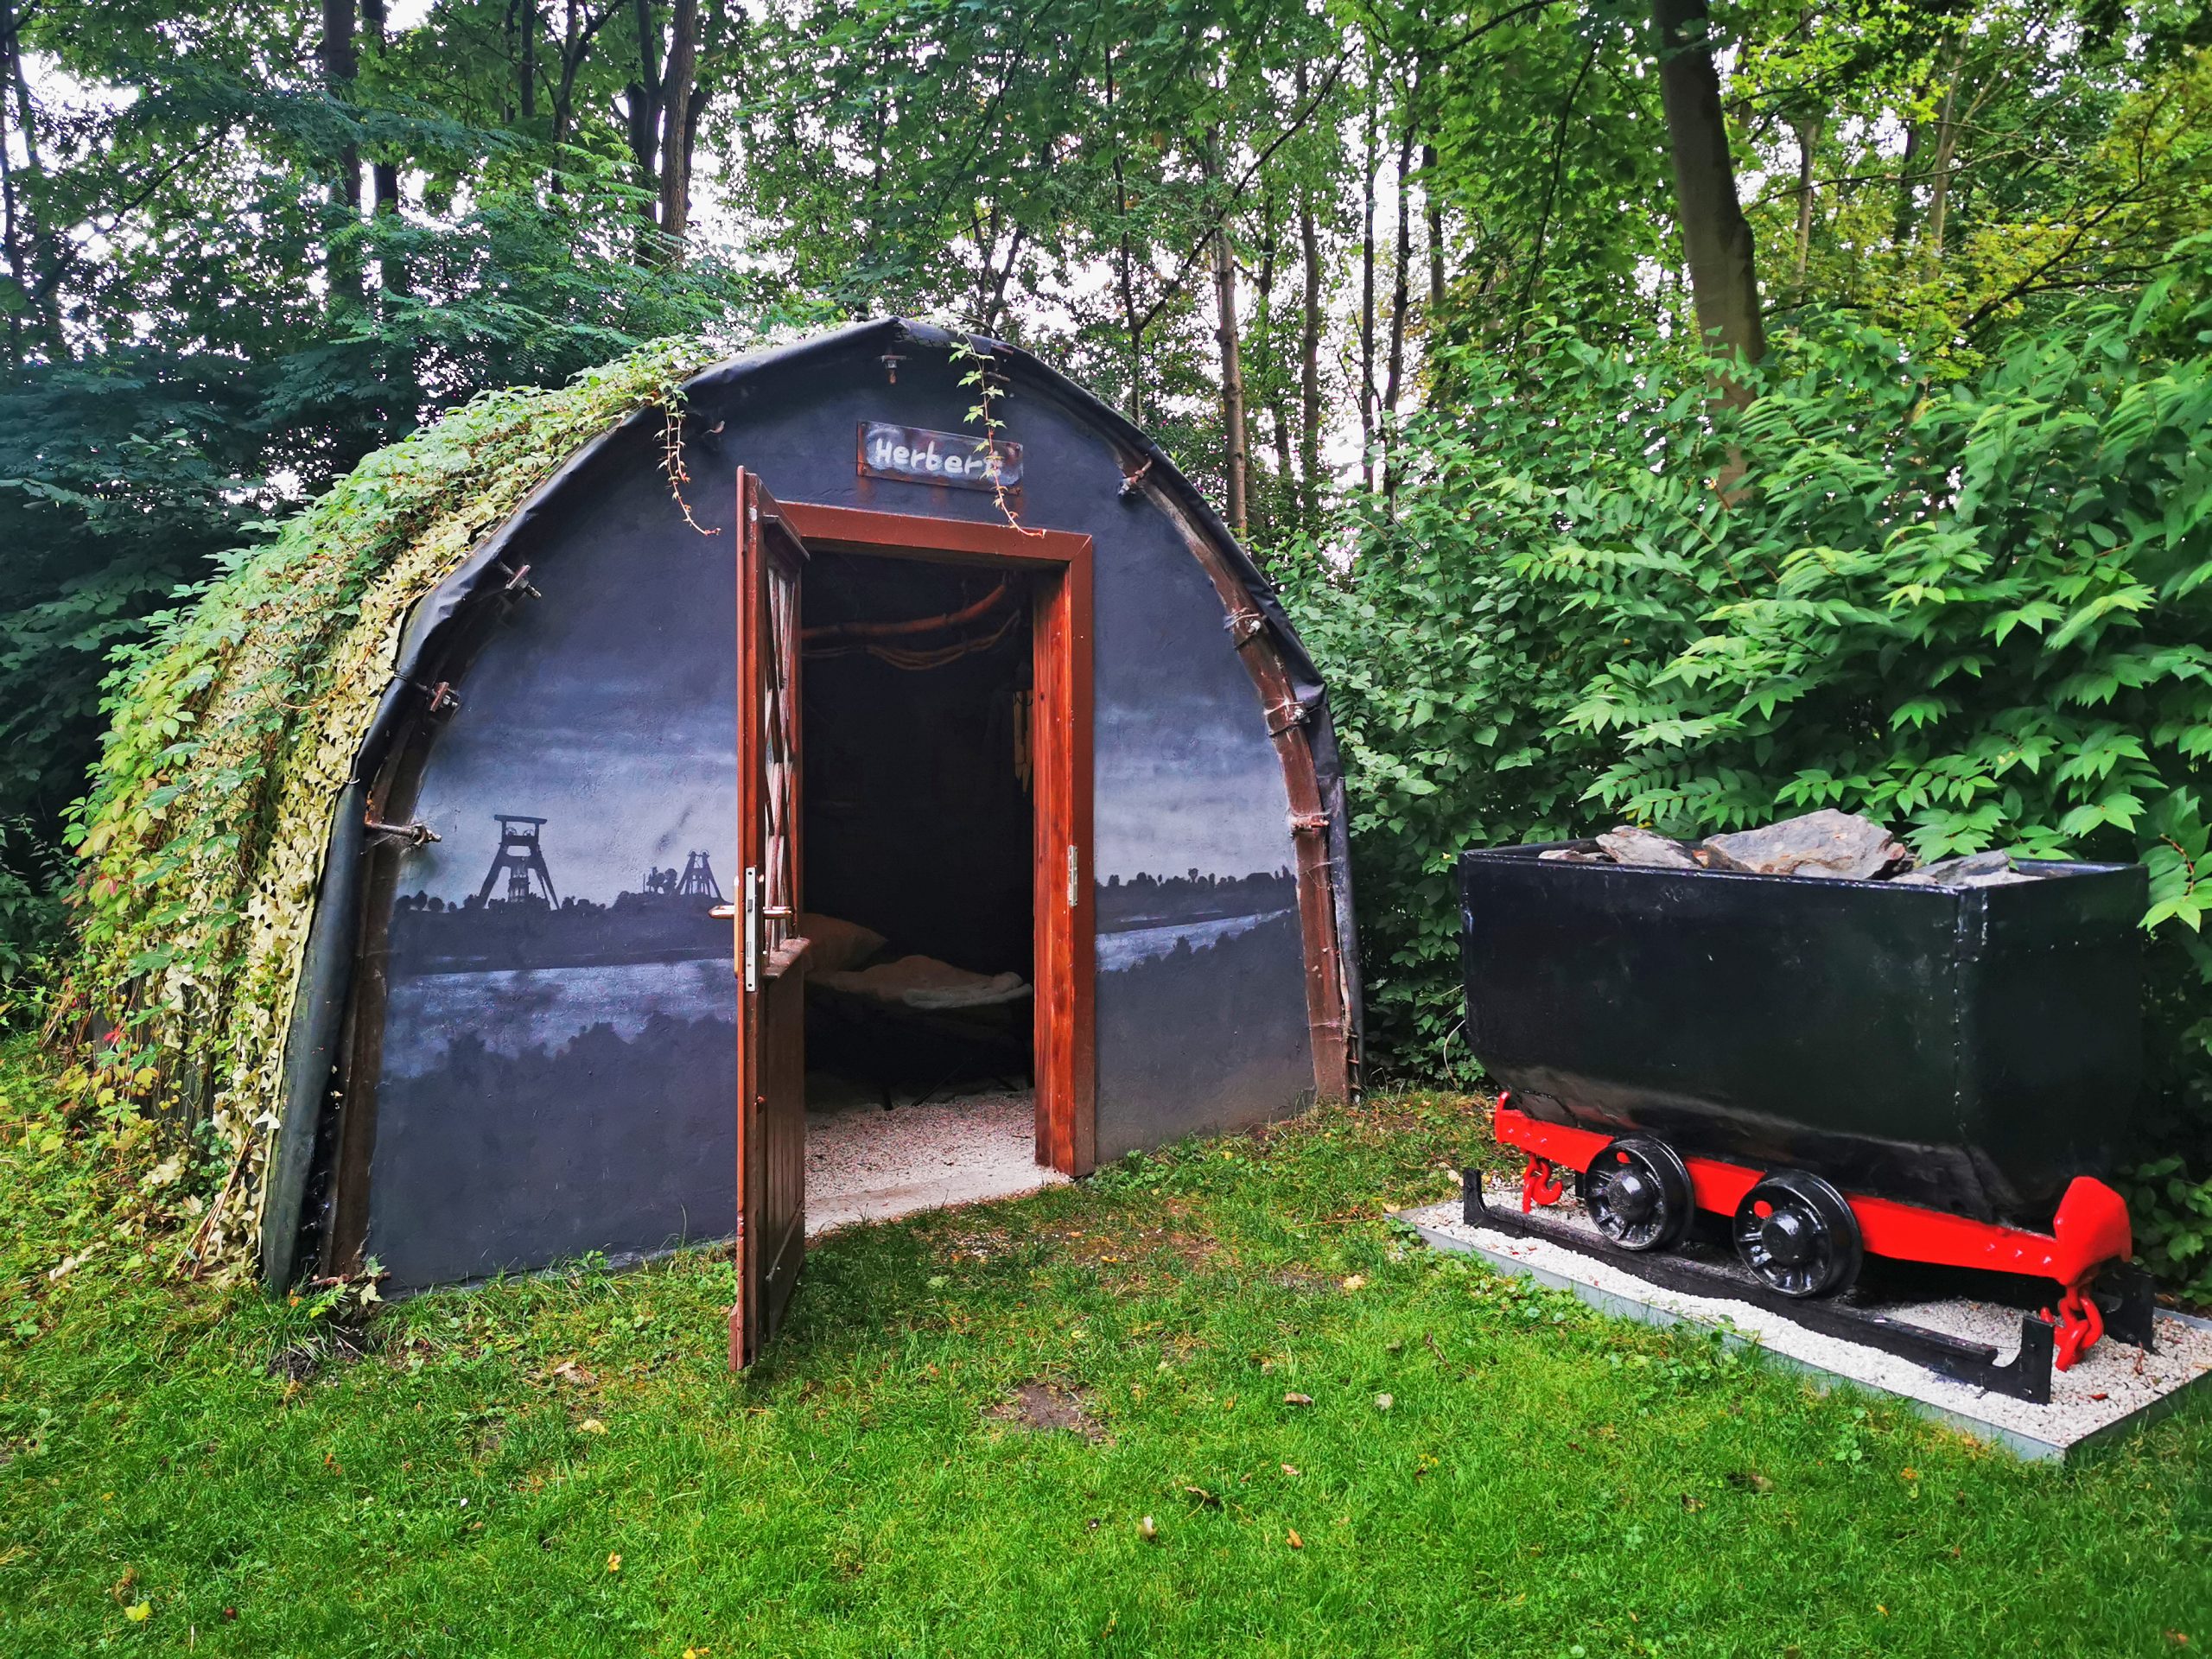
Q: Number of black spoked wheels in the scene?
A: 2